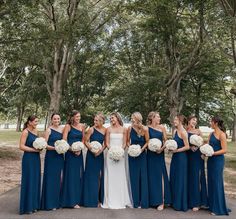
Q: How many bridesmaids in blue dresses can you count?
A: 9